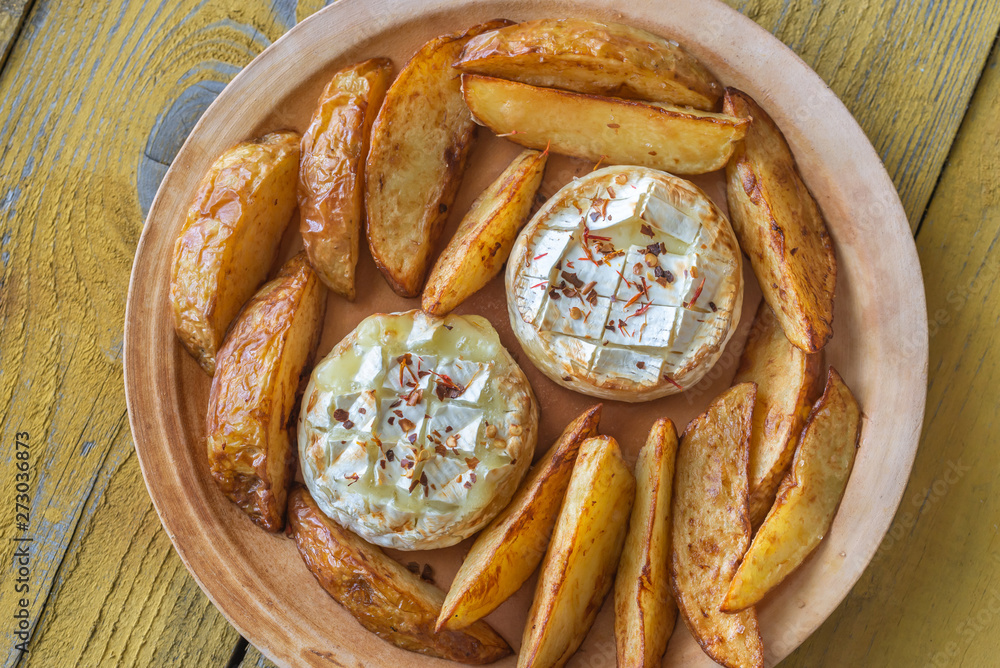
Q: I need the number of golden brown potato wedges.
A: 15